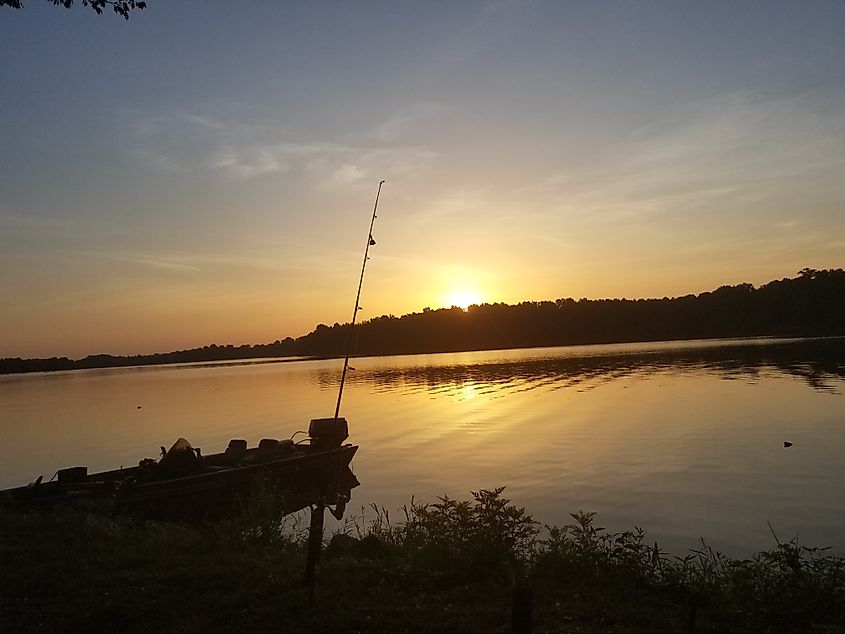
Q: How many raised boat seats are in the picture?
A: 2